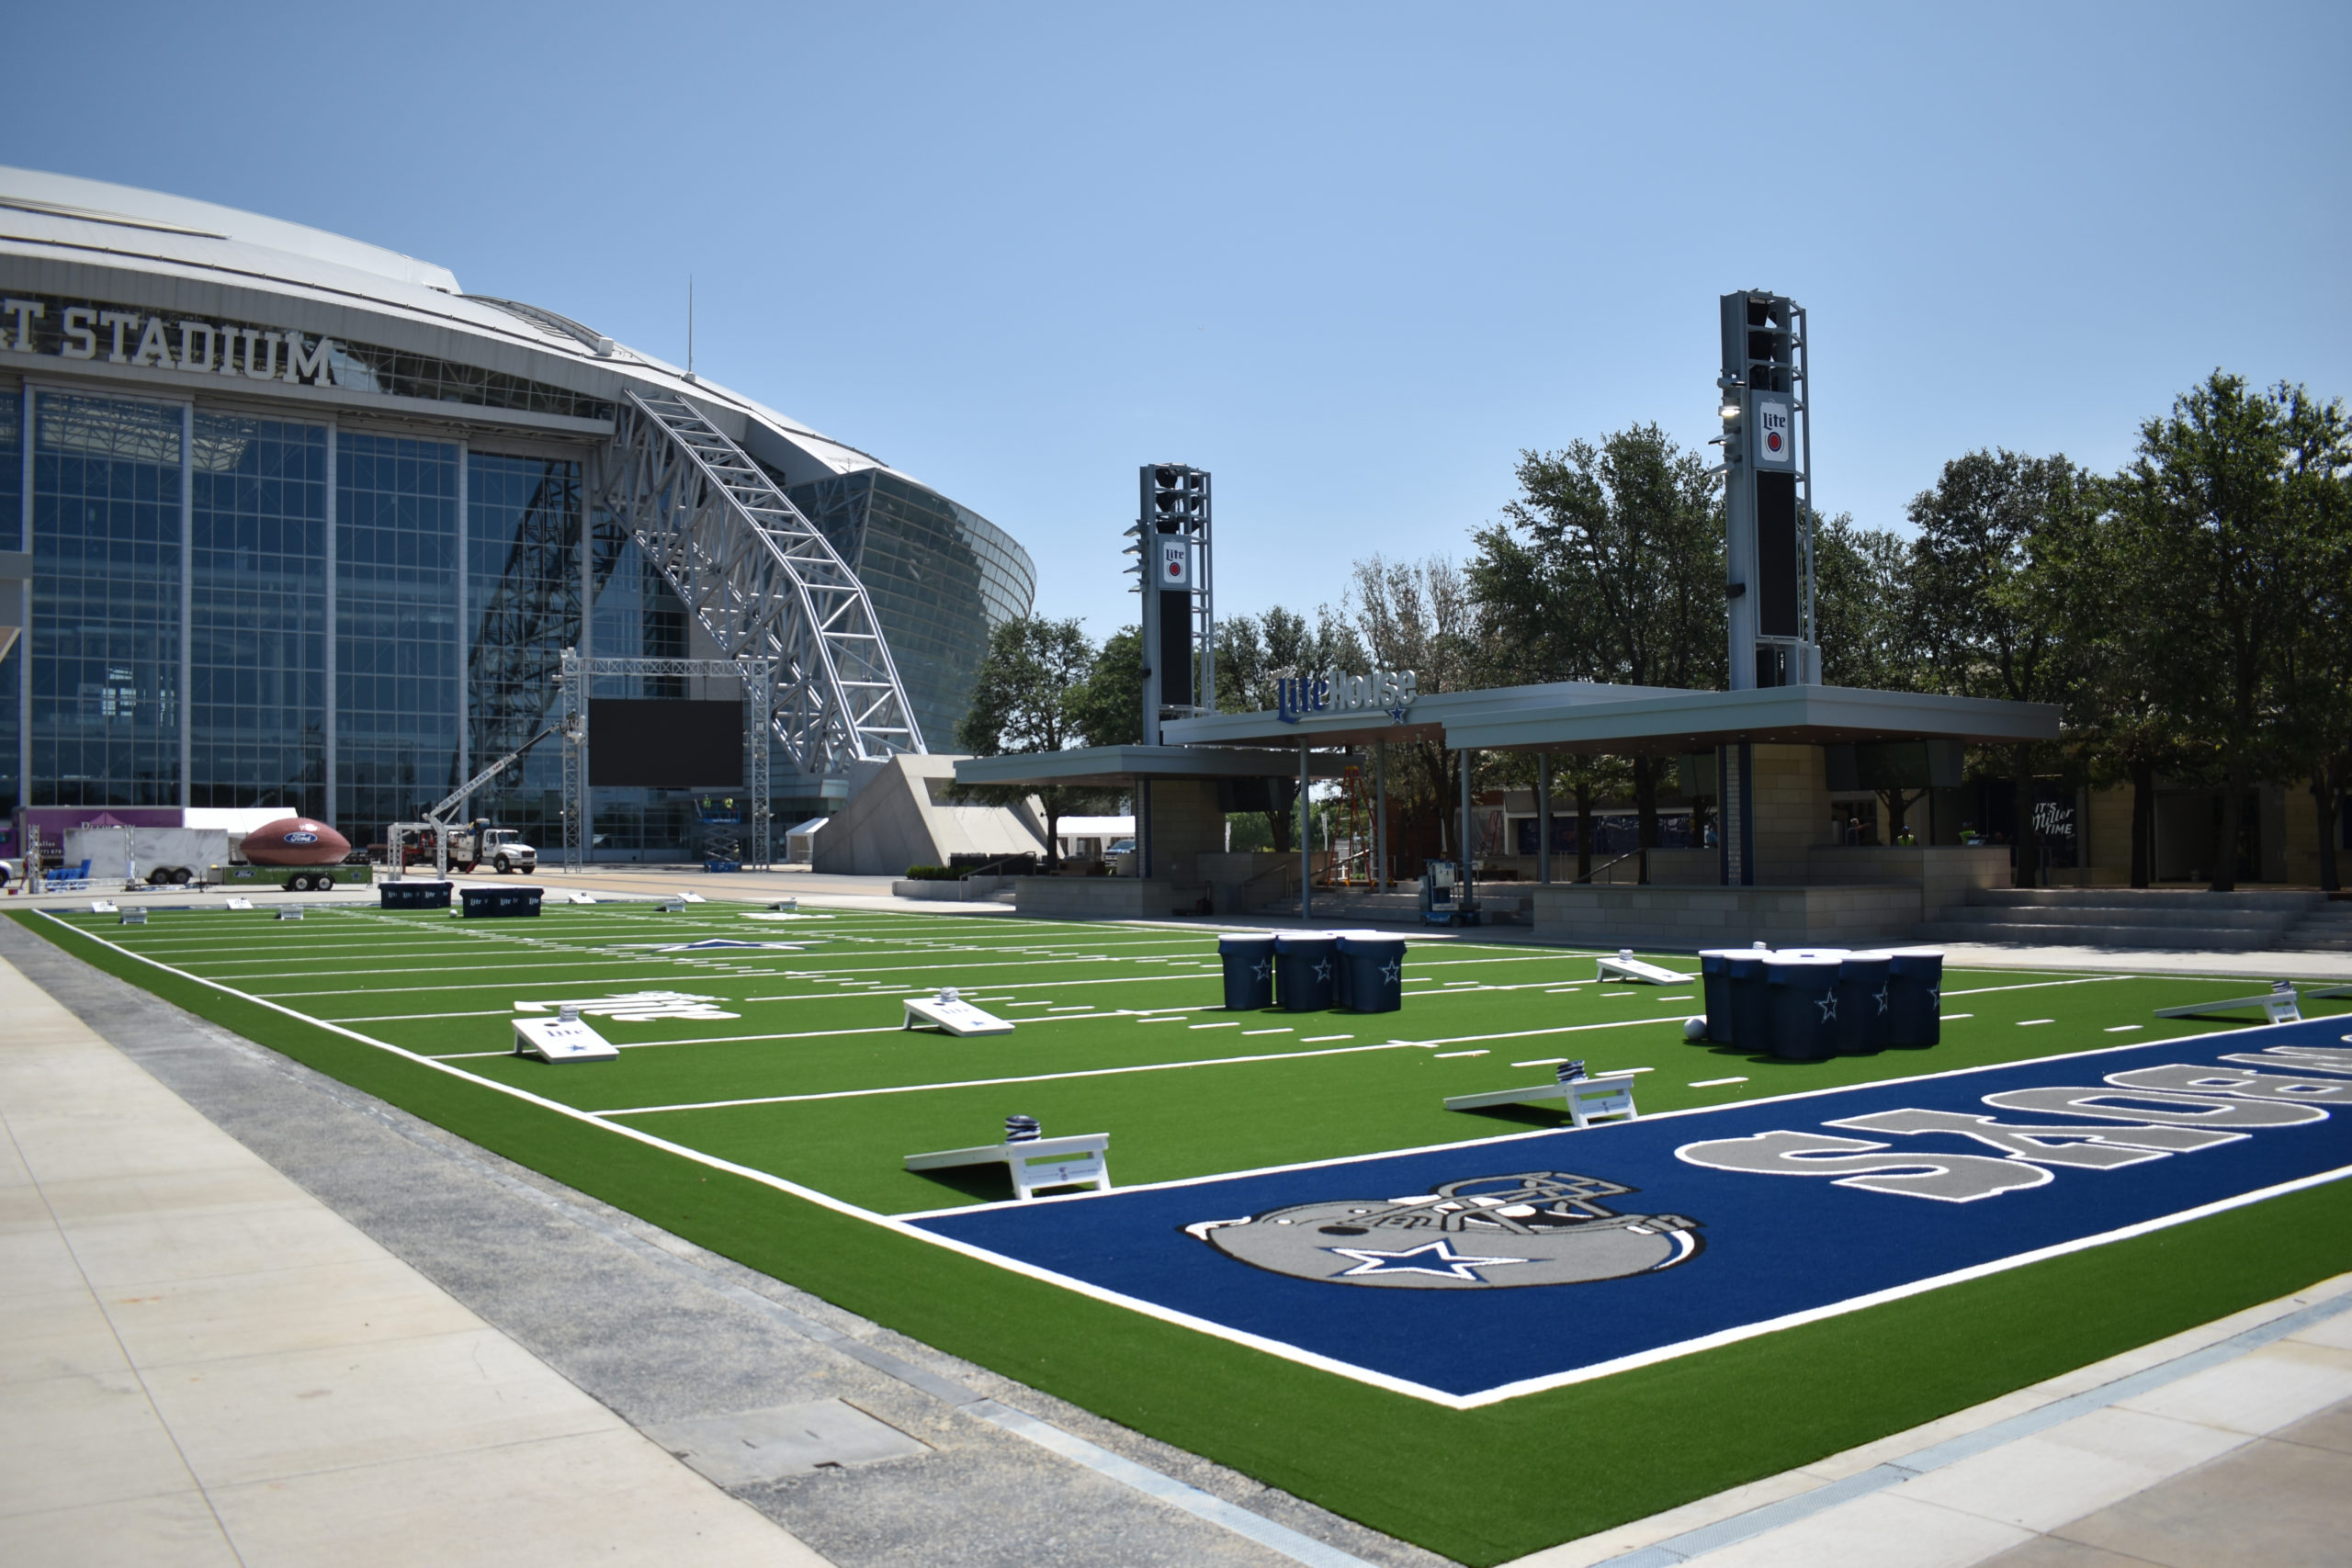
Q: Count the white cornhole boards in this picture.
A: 15